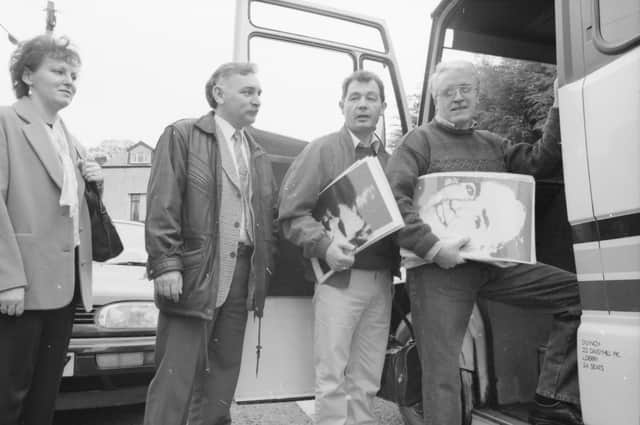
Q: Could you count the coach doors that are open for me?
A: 1